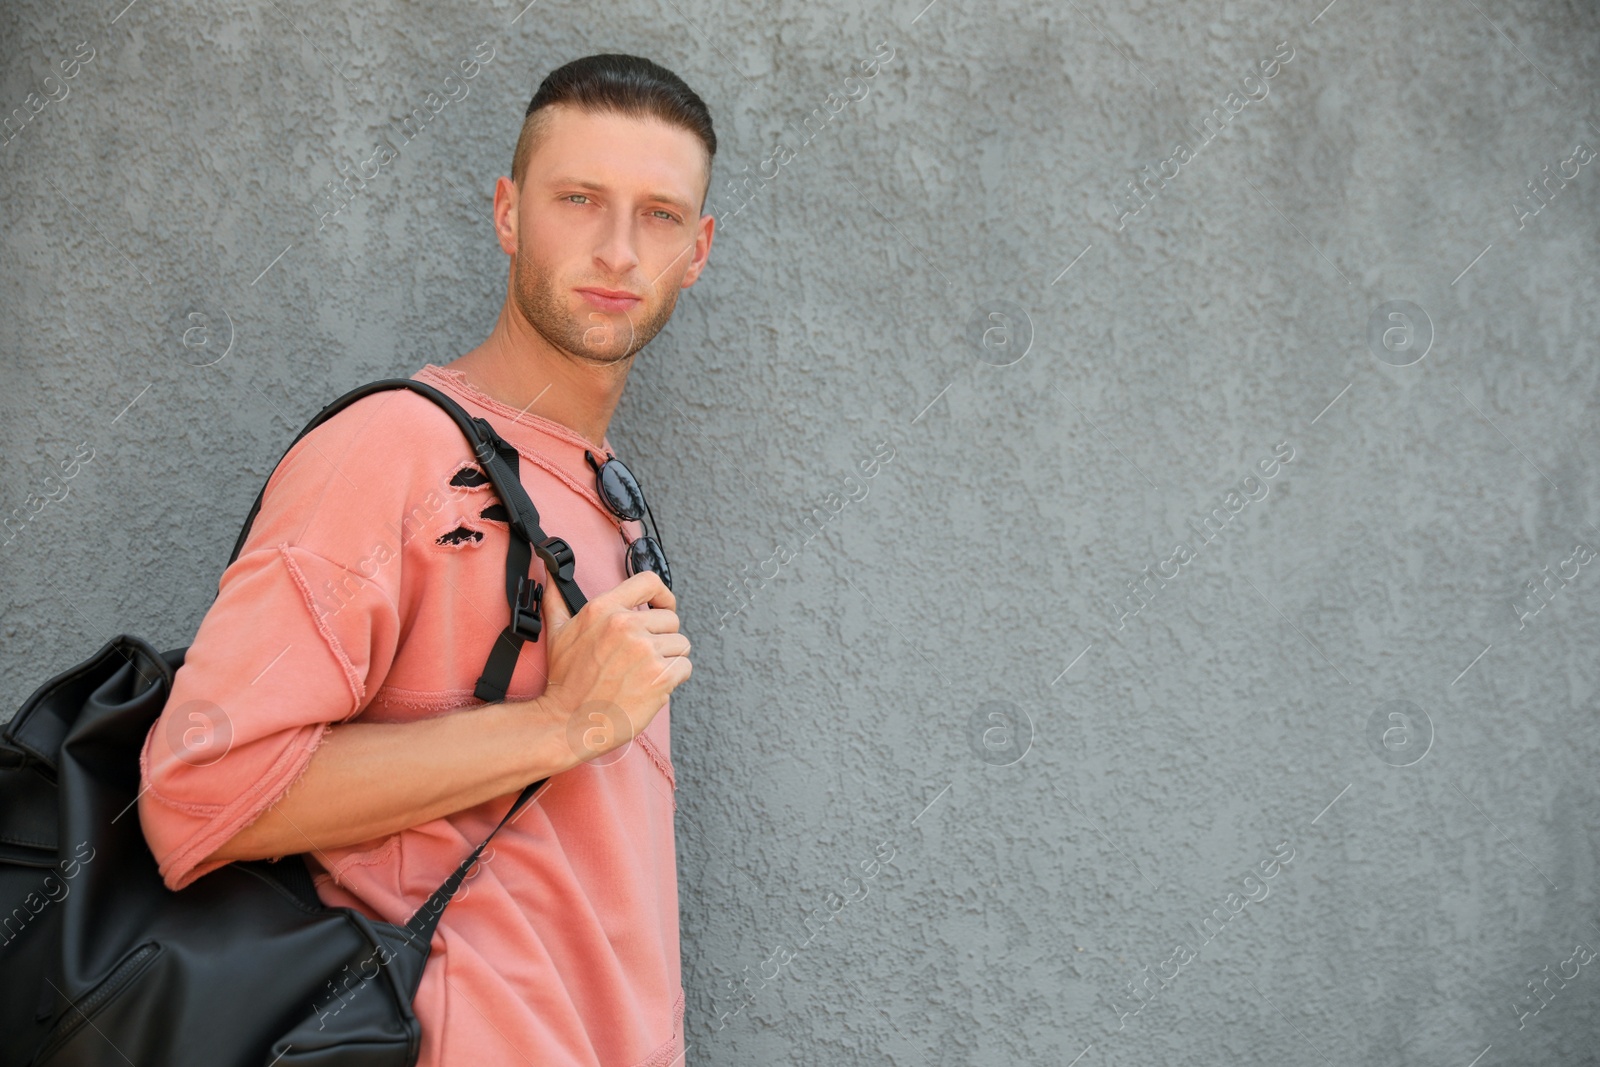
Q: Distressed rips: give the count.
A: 3